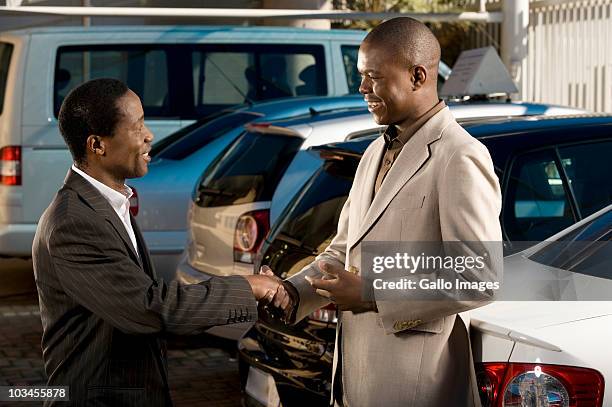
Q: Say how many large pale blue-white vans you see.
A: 1